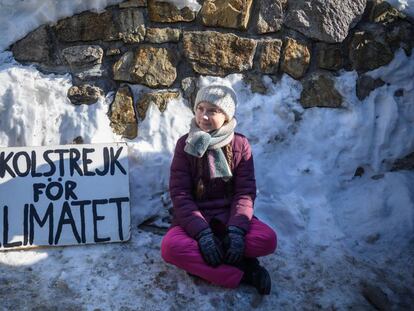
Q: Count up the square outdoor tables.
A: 0